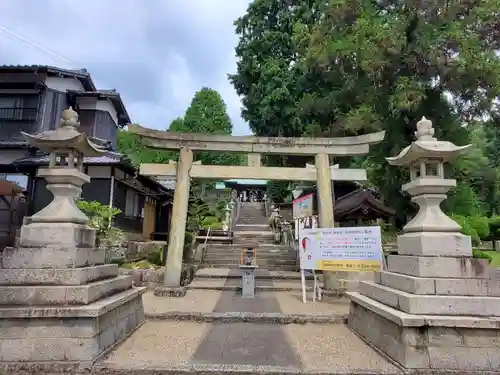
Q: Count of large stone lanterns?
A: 2